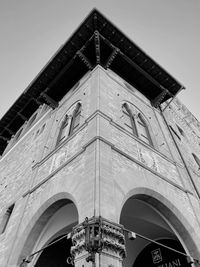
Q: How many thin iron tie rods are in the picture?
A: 2